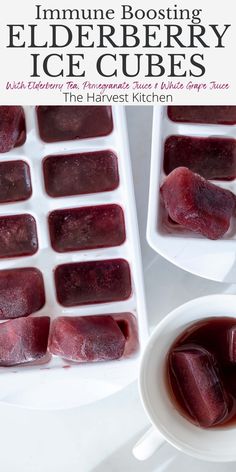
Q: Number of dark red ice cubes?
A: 15